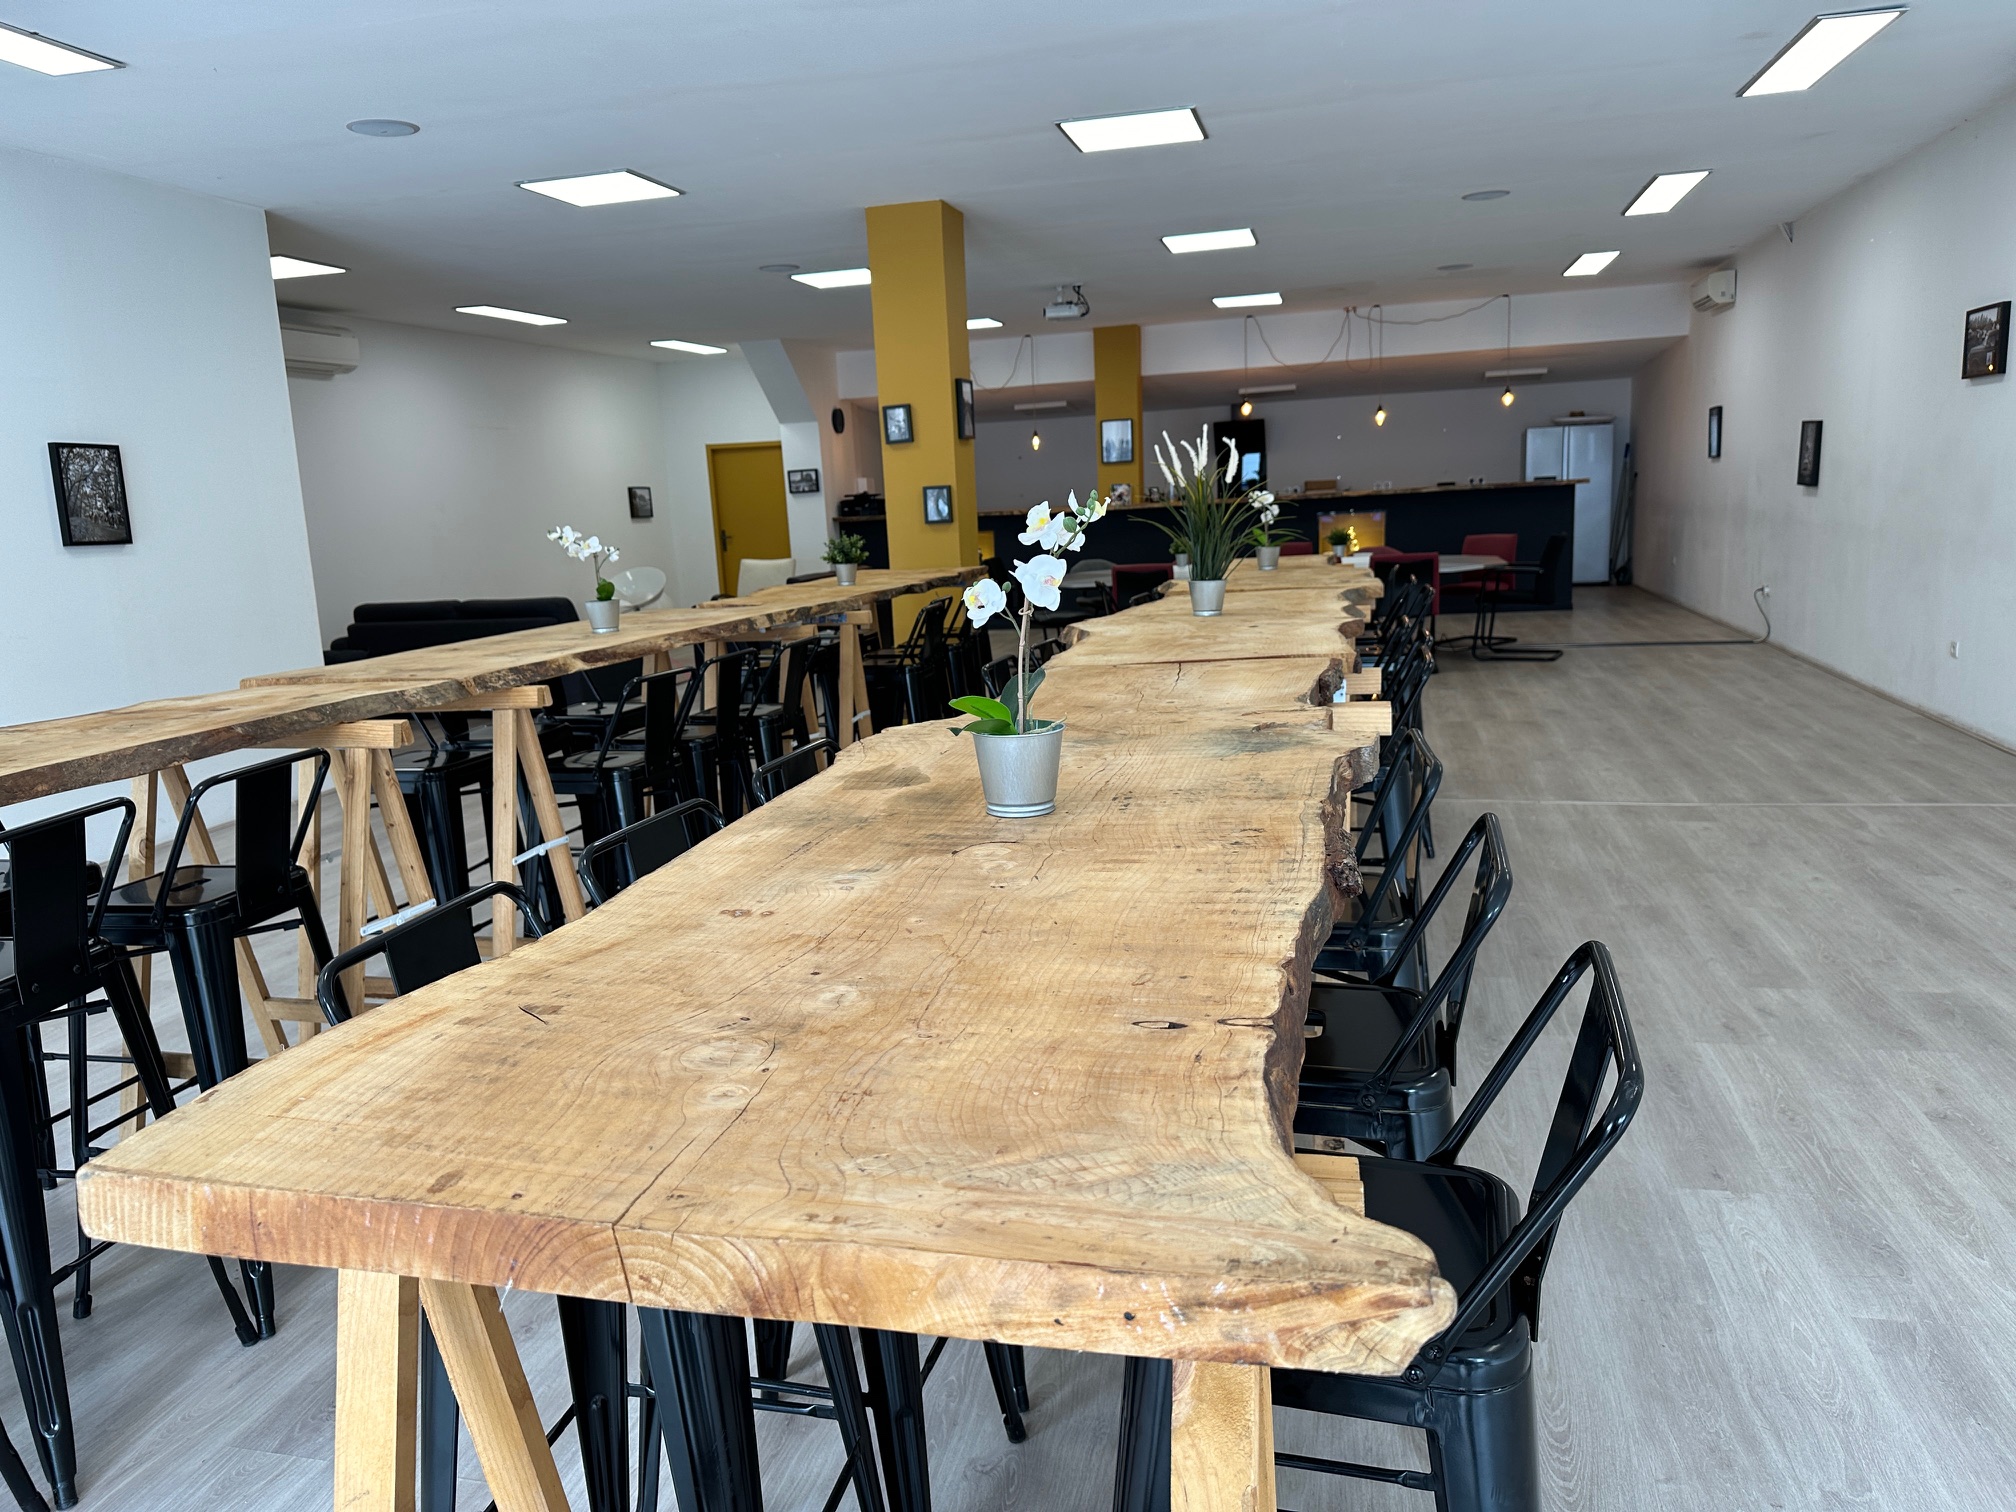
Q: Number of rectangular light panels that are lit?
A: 13